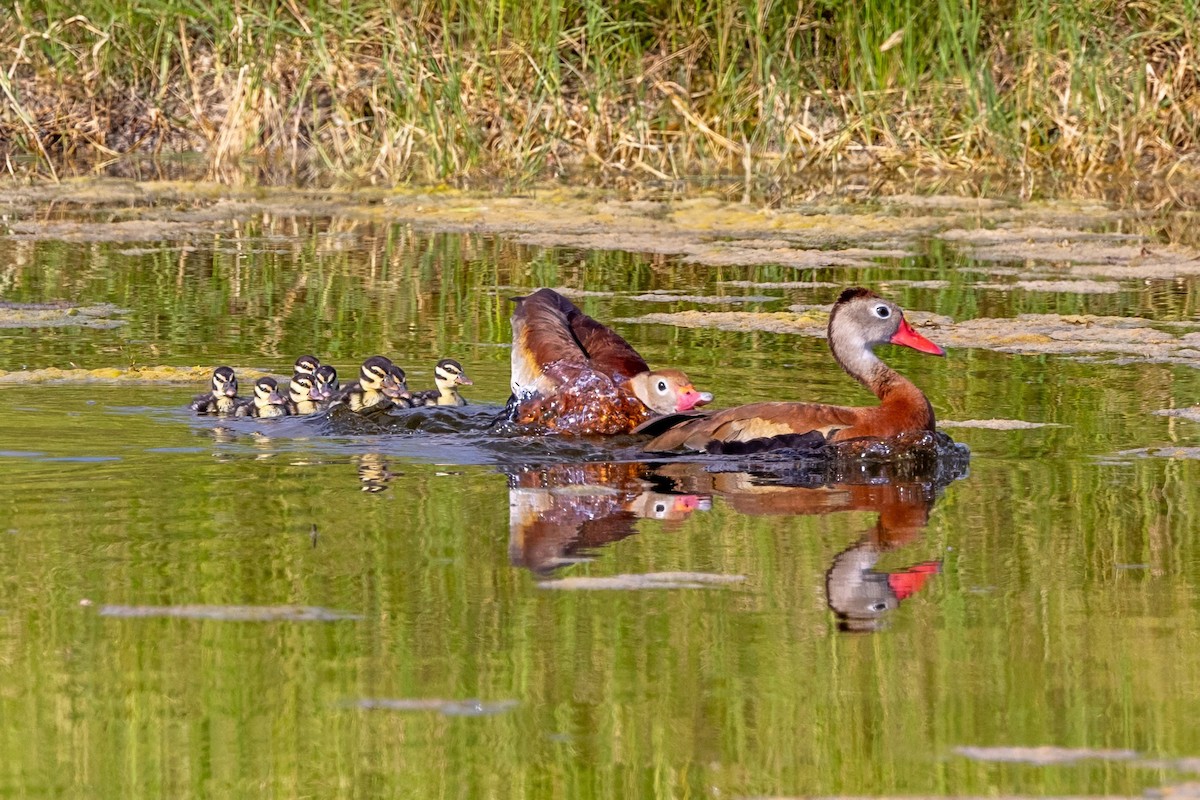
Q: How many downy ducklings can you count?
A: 8